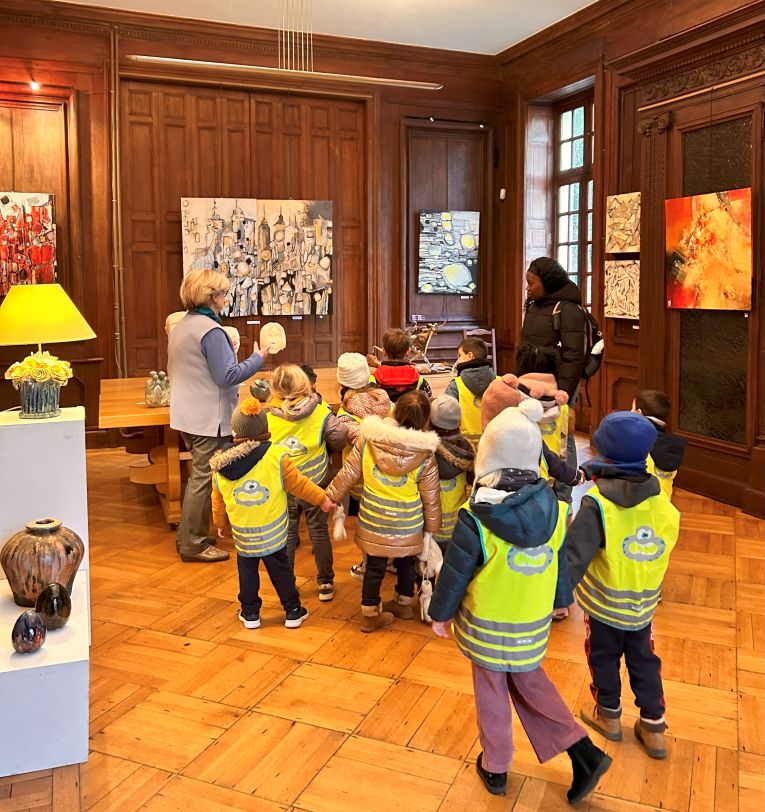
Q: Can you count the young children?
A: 13